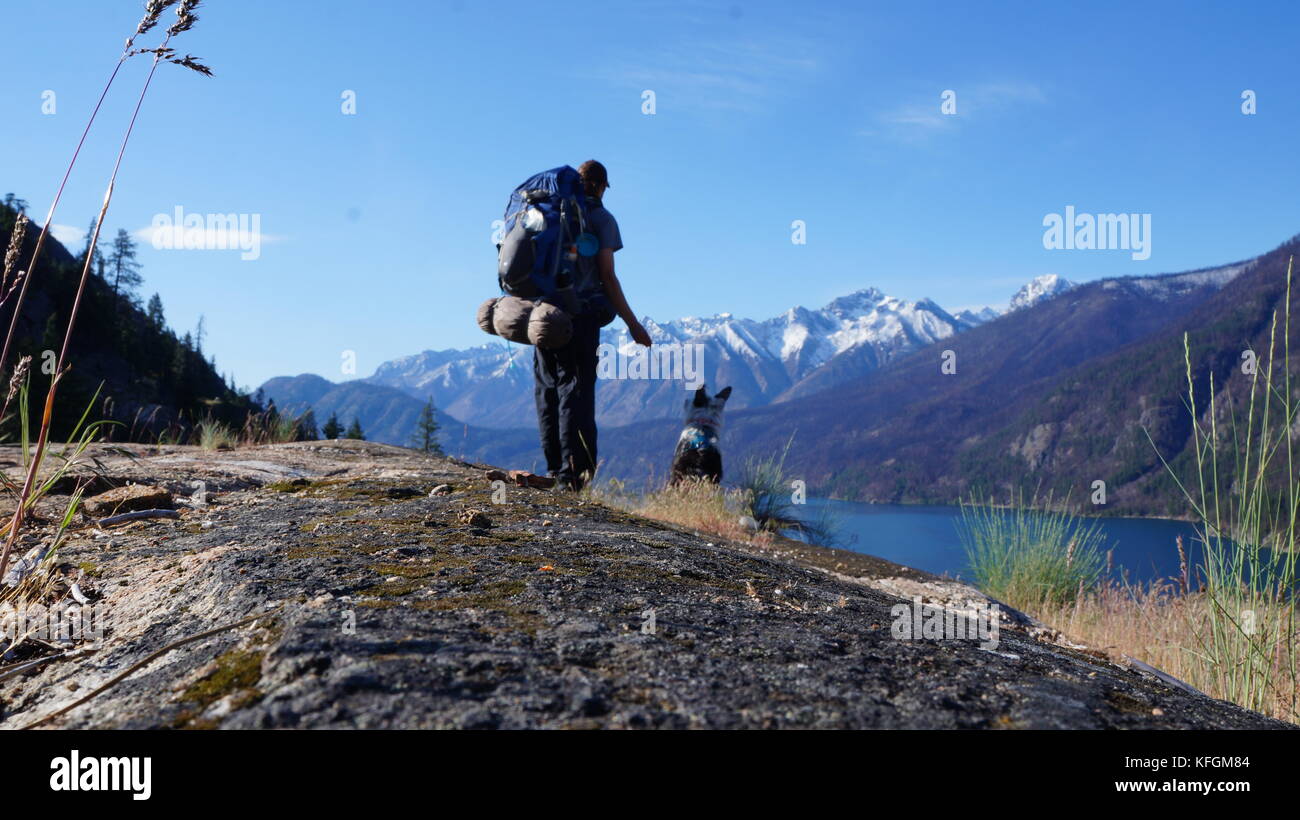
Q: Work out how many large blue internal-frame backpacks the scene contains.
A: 1